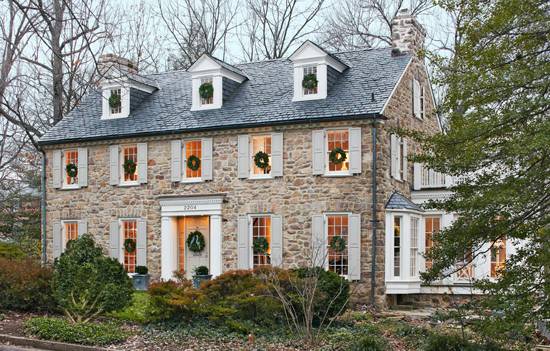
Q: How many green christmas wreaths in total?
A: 12